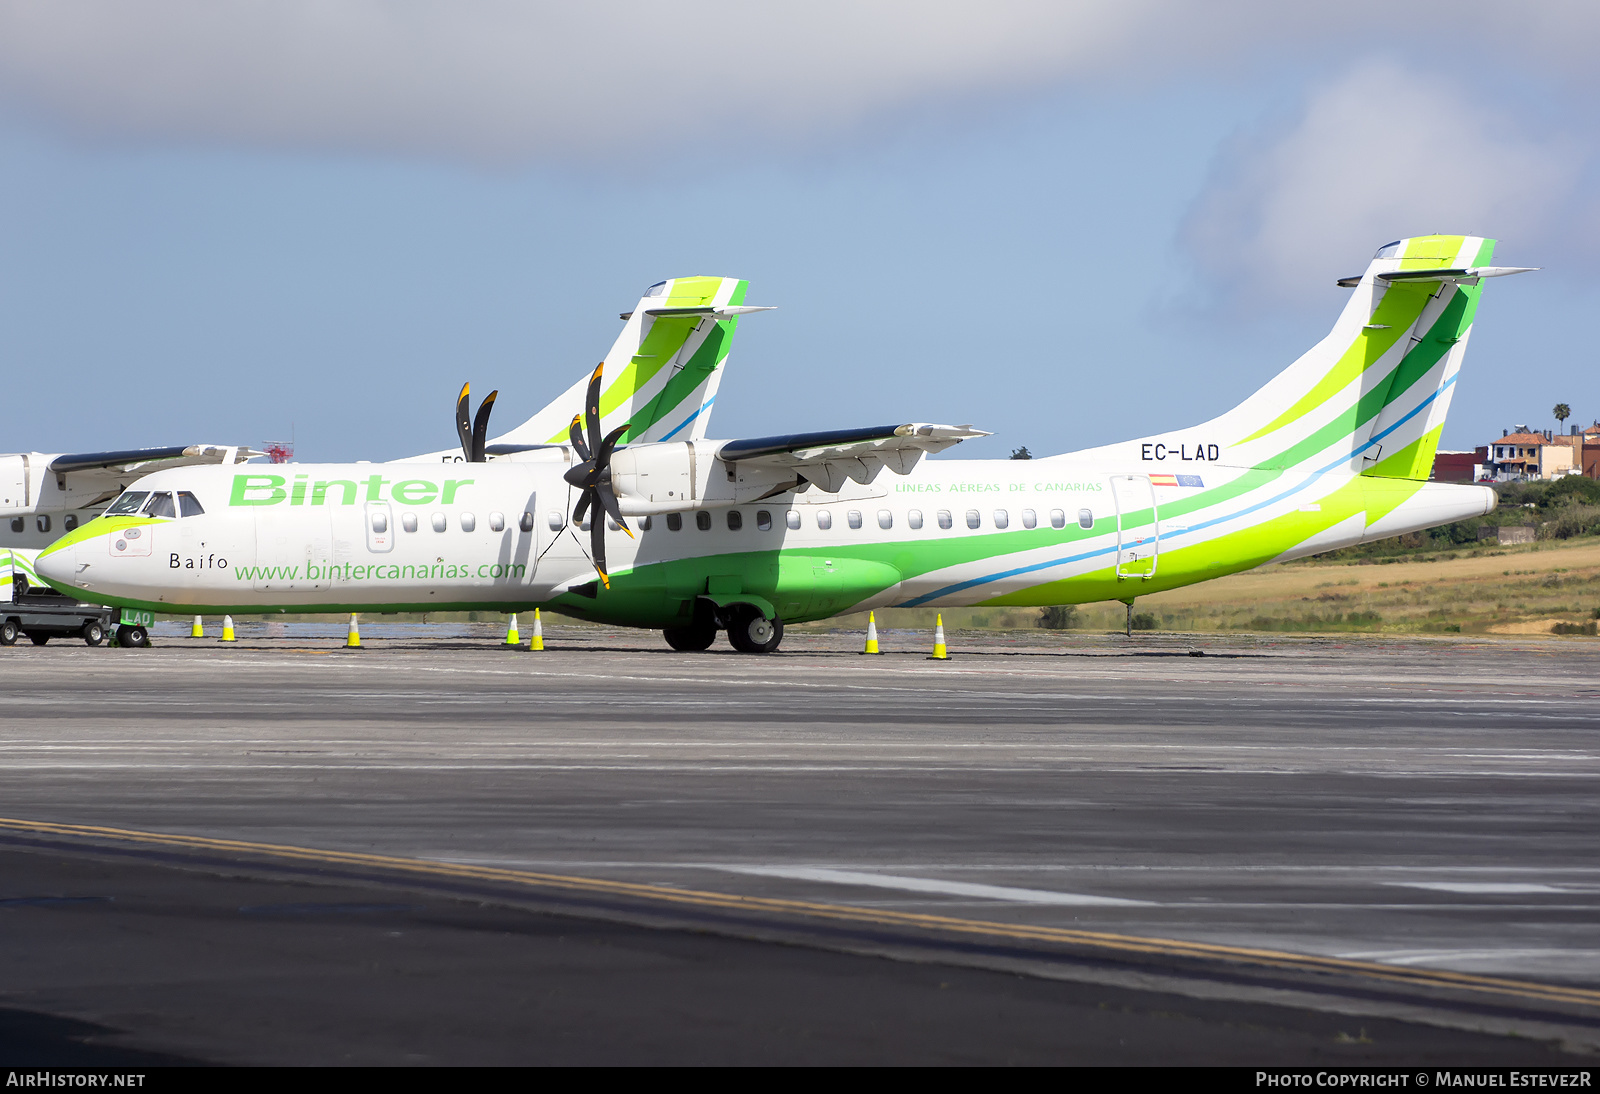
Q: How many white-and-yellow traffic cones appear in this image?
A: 7